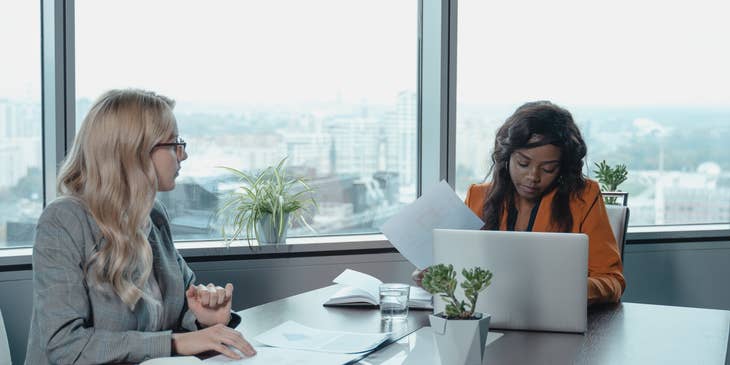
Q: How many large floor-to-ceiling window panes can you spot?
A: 3